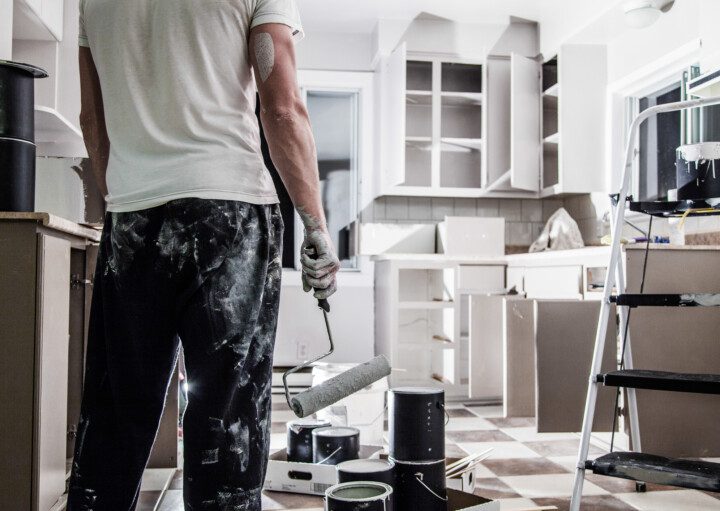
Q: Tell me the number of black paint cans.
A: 9